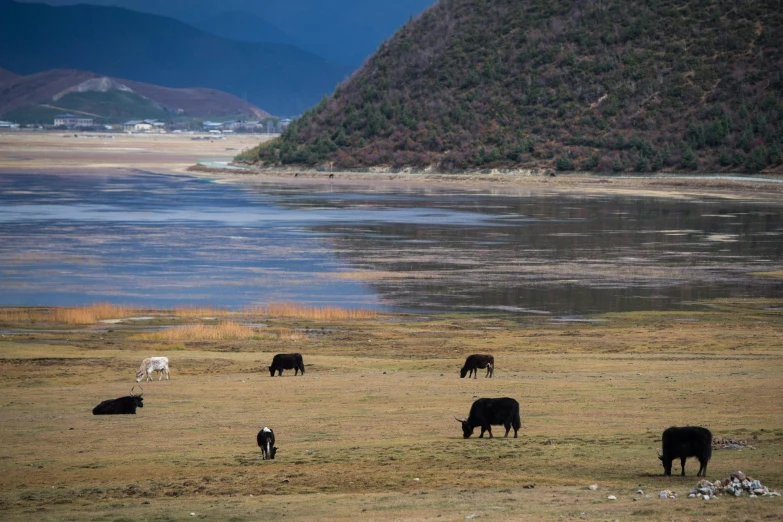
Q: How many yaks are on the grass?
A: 7